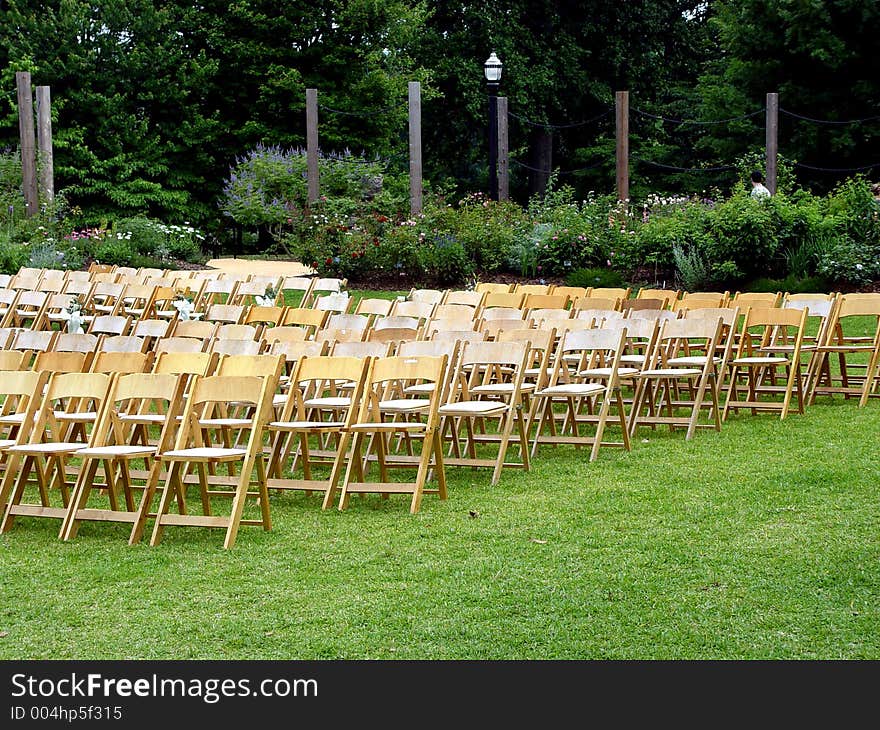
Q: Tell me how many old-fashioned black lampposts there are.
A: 1